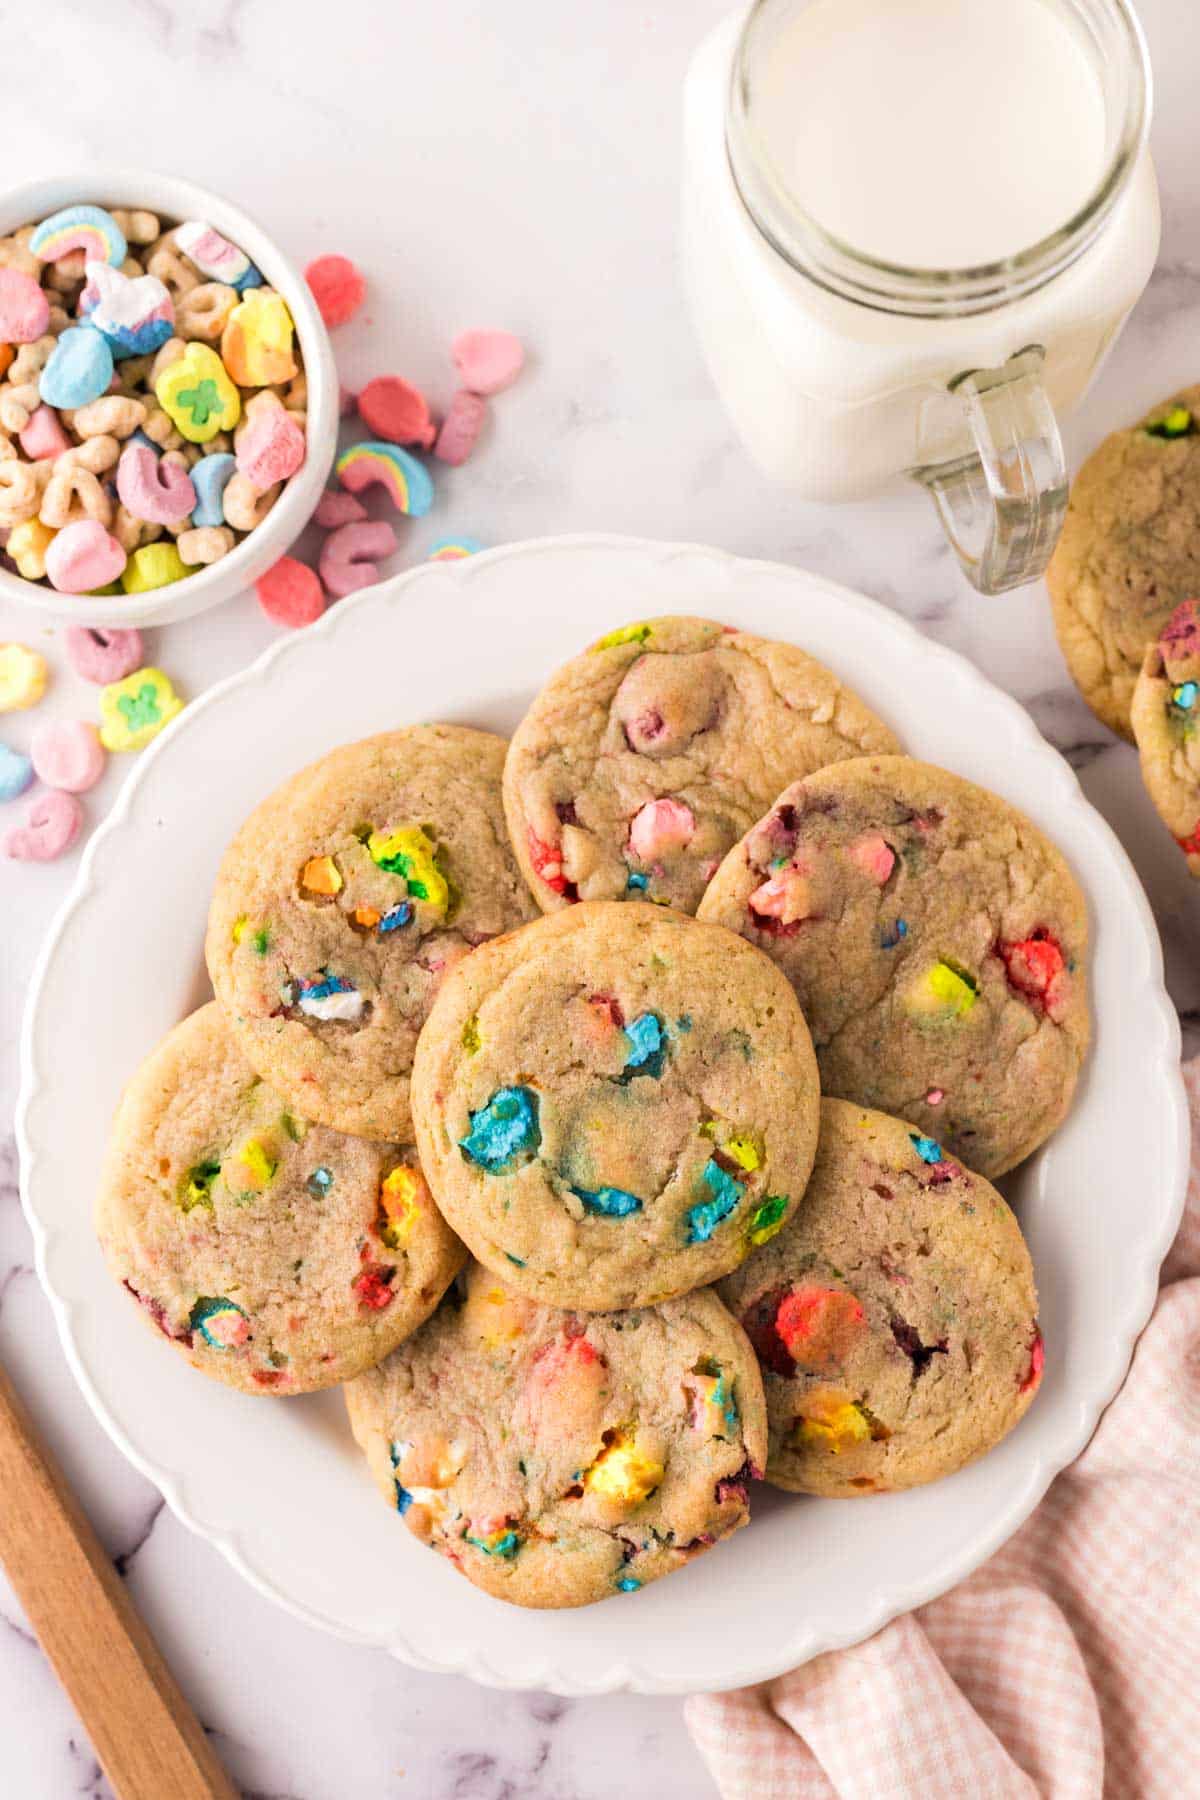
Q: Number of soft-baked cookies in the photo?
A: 9